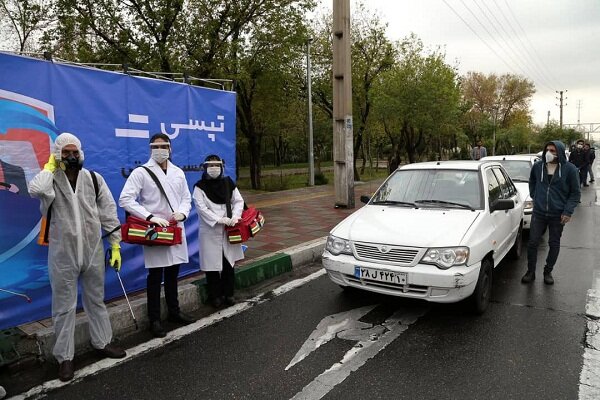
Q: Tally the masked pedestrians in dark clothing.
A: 2